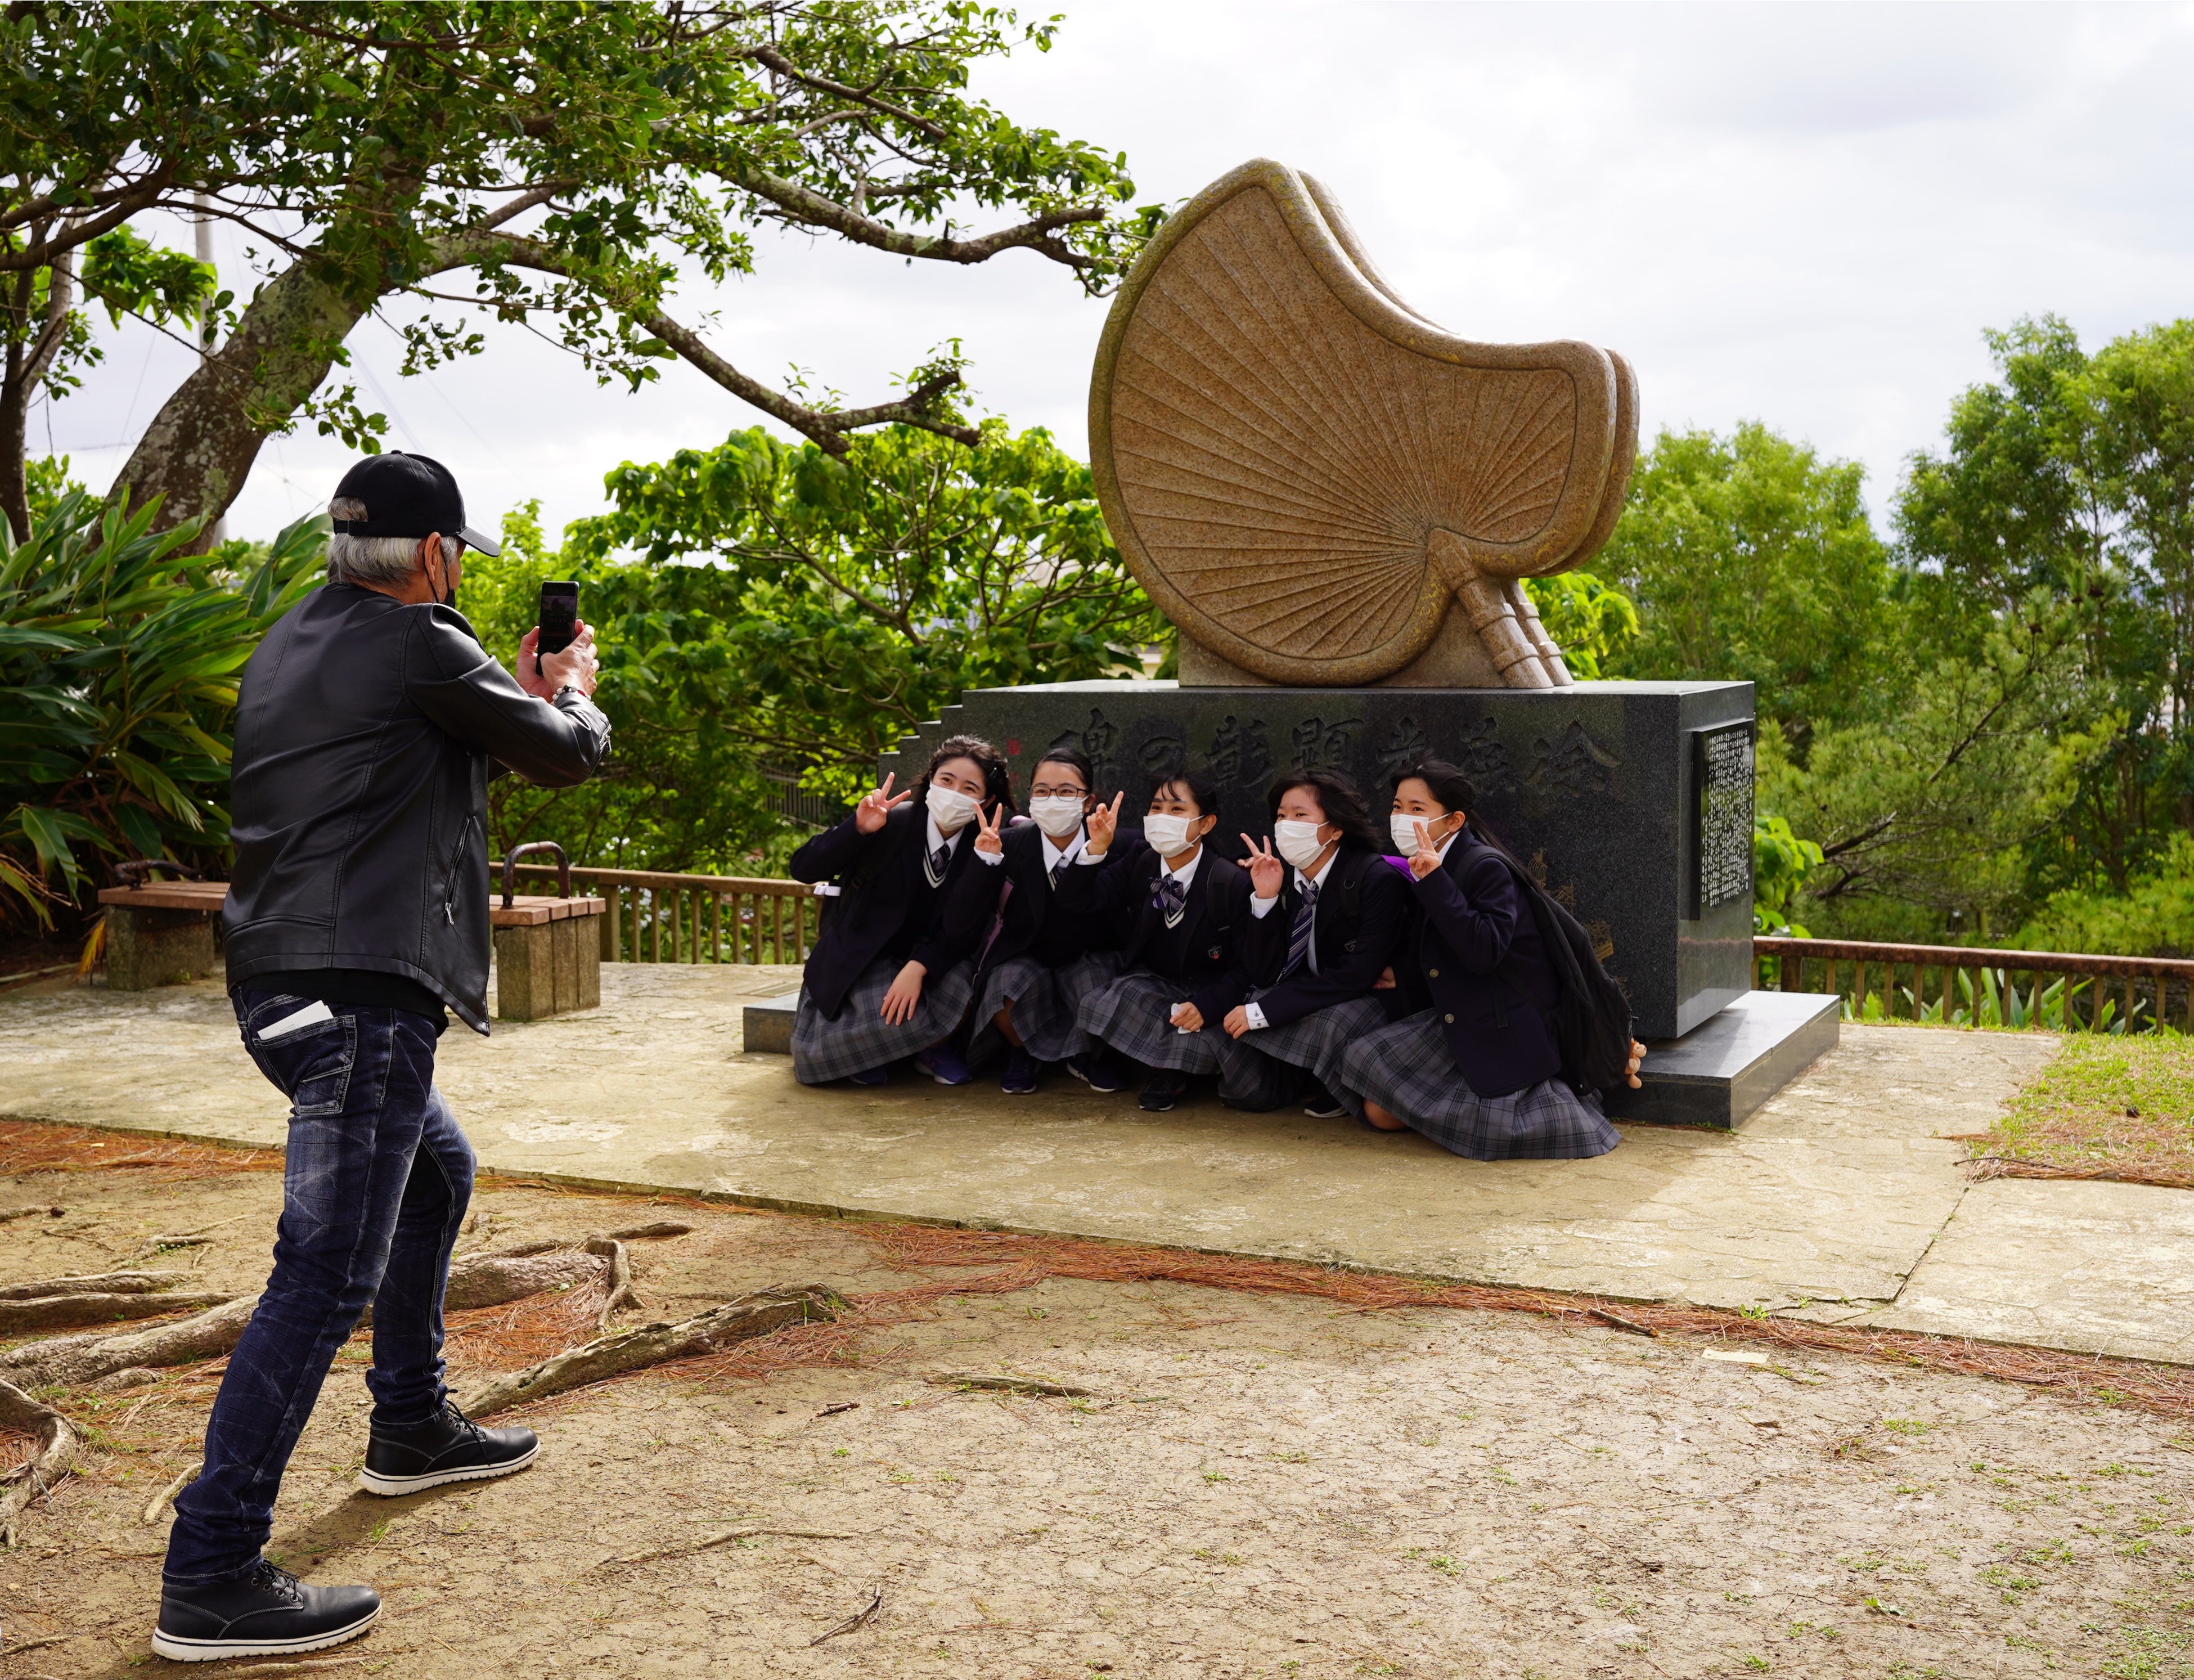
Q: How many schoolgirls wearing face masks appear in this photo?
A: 5